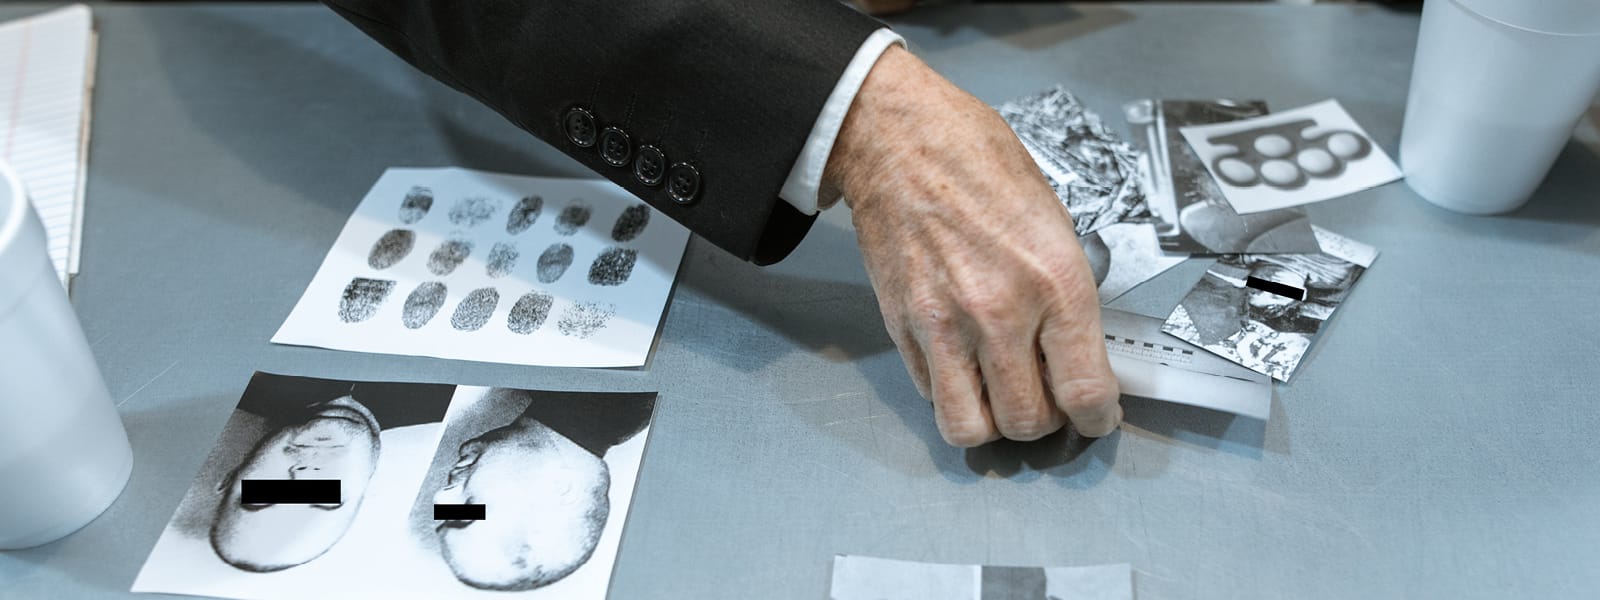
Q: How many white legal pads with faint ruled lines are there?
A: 1